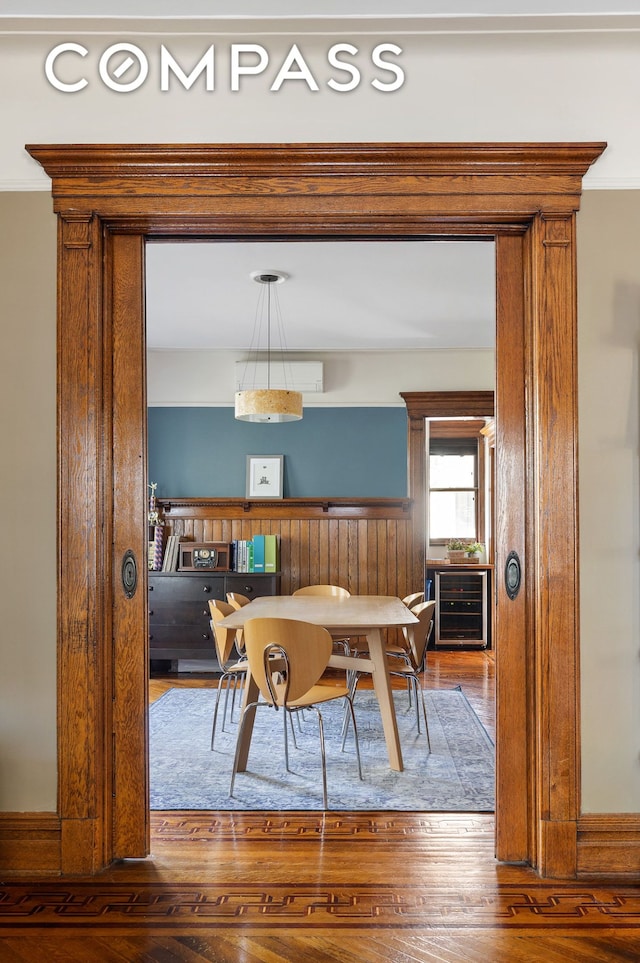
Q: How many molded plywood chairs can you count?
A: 6